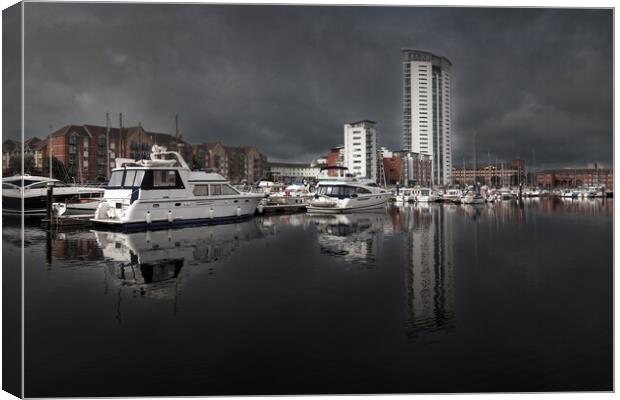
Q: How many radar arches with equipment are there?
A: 1